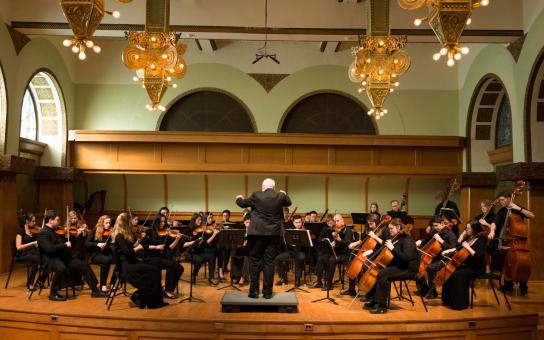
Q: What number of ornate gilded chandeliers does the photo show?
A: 4